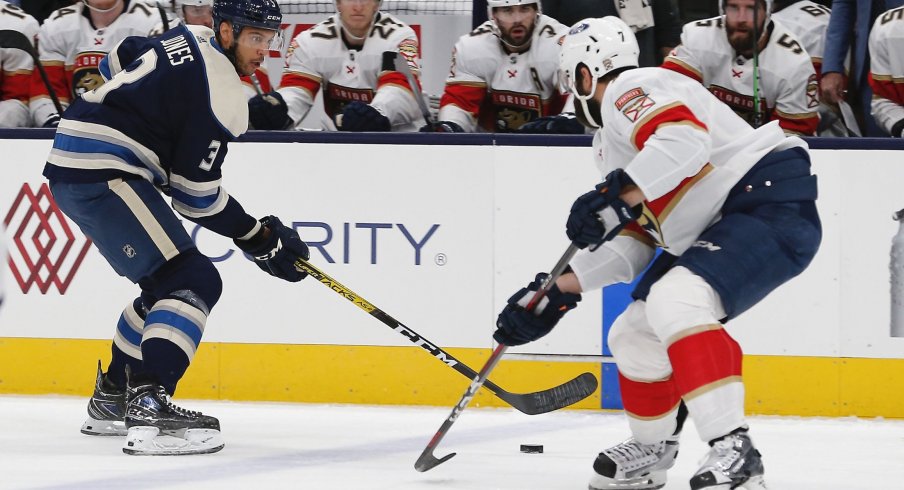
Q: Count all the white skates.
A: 2